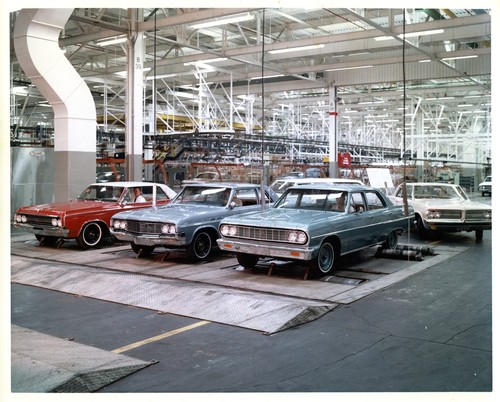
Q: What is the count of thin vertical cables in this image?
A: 3